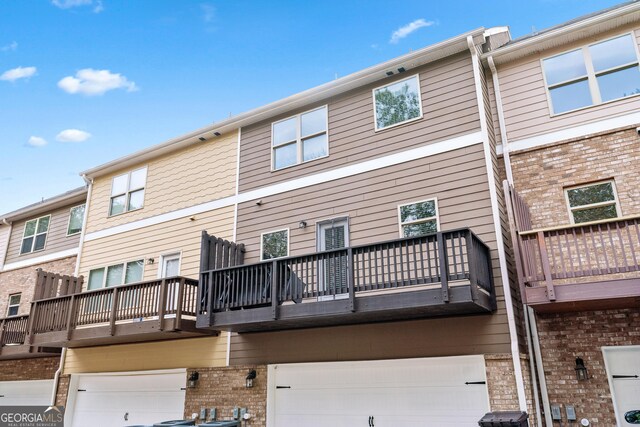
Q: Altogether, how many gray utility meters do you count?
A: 6